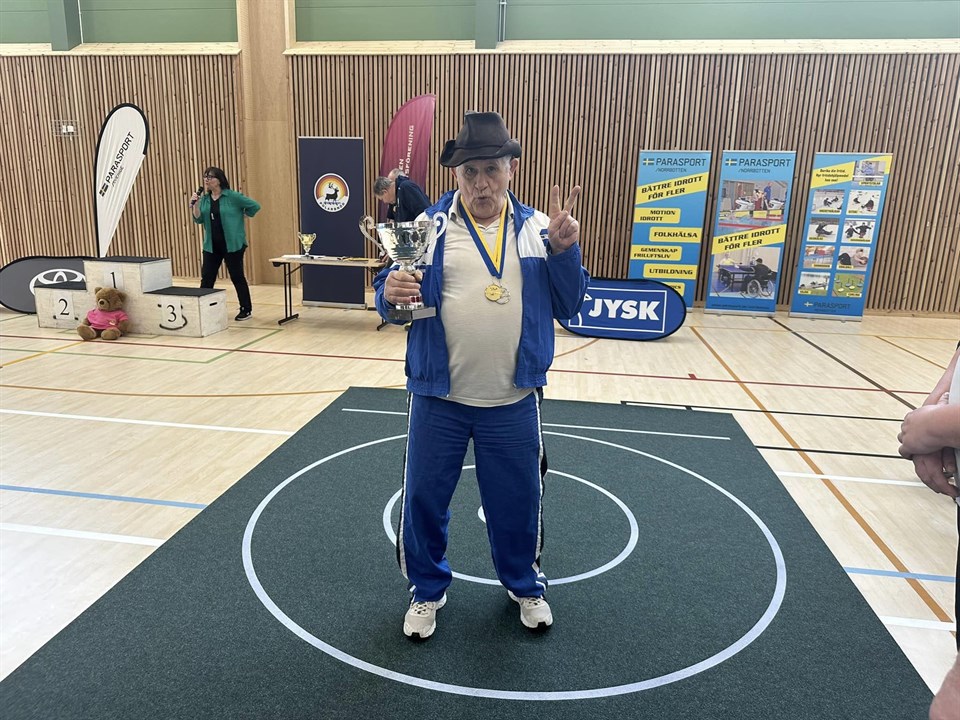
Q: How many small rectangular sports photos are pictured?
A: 9